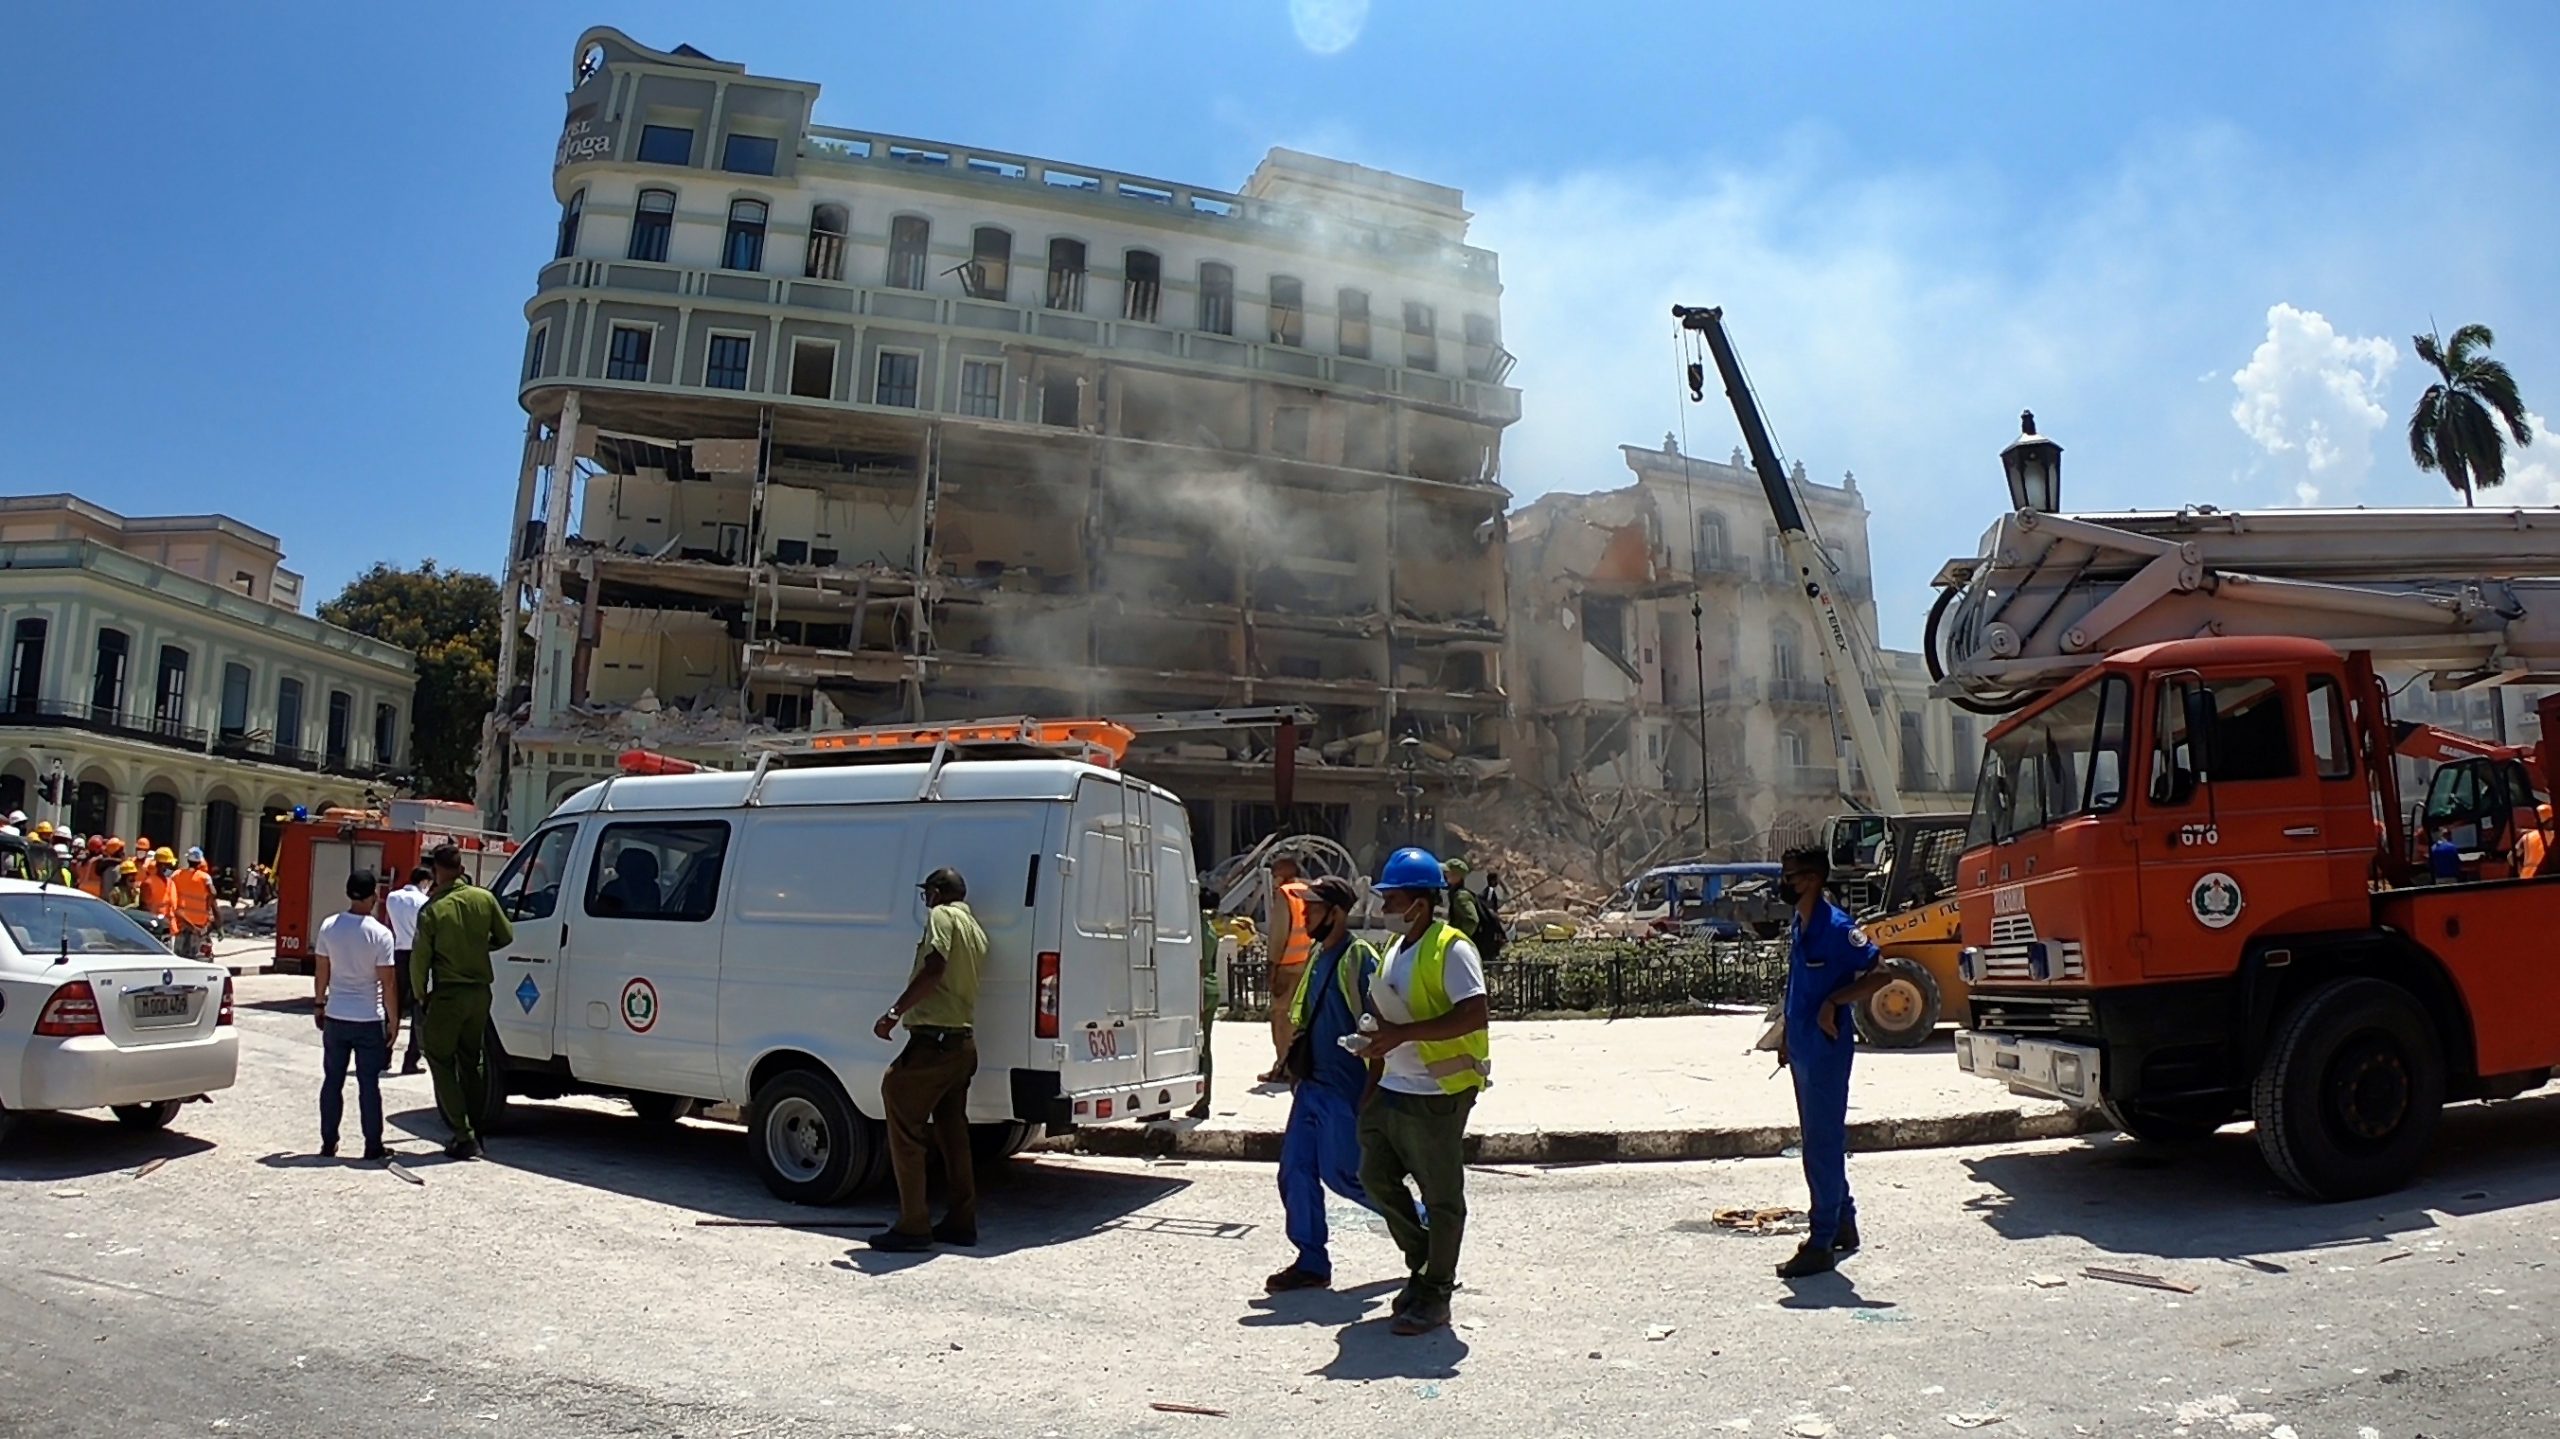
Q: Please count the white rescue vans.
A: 1